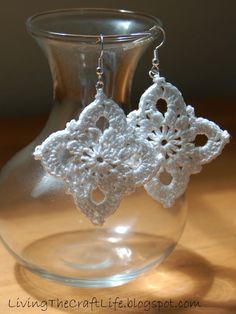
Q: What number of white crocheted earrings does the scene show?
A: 2